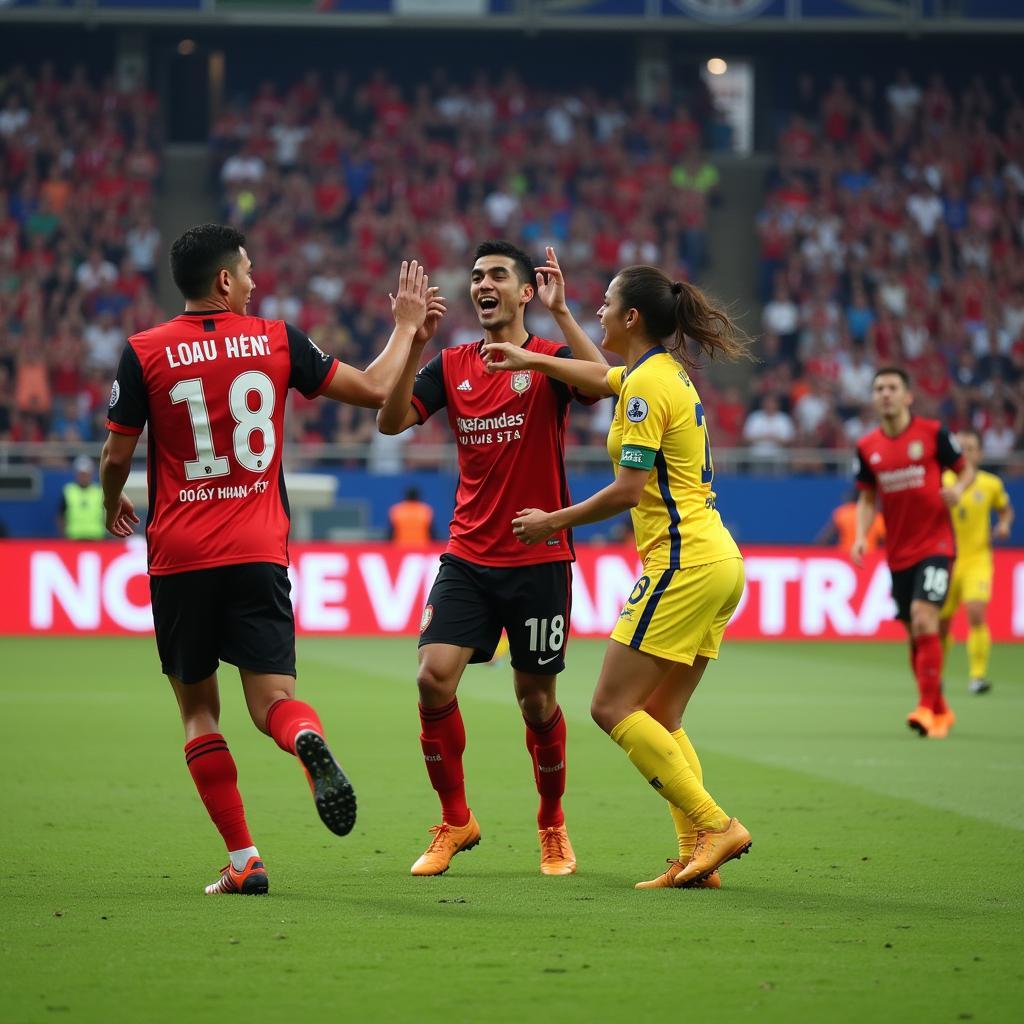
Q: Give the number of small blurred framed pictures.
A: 0